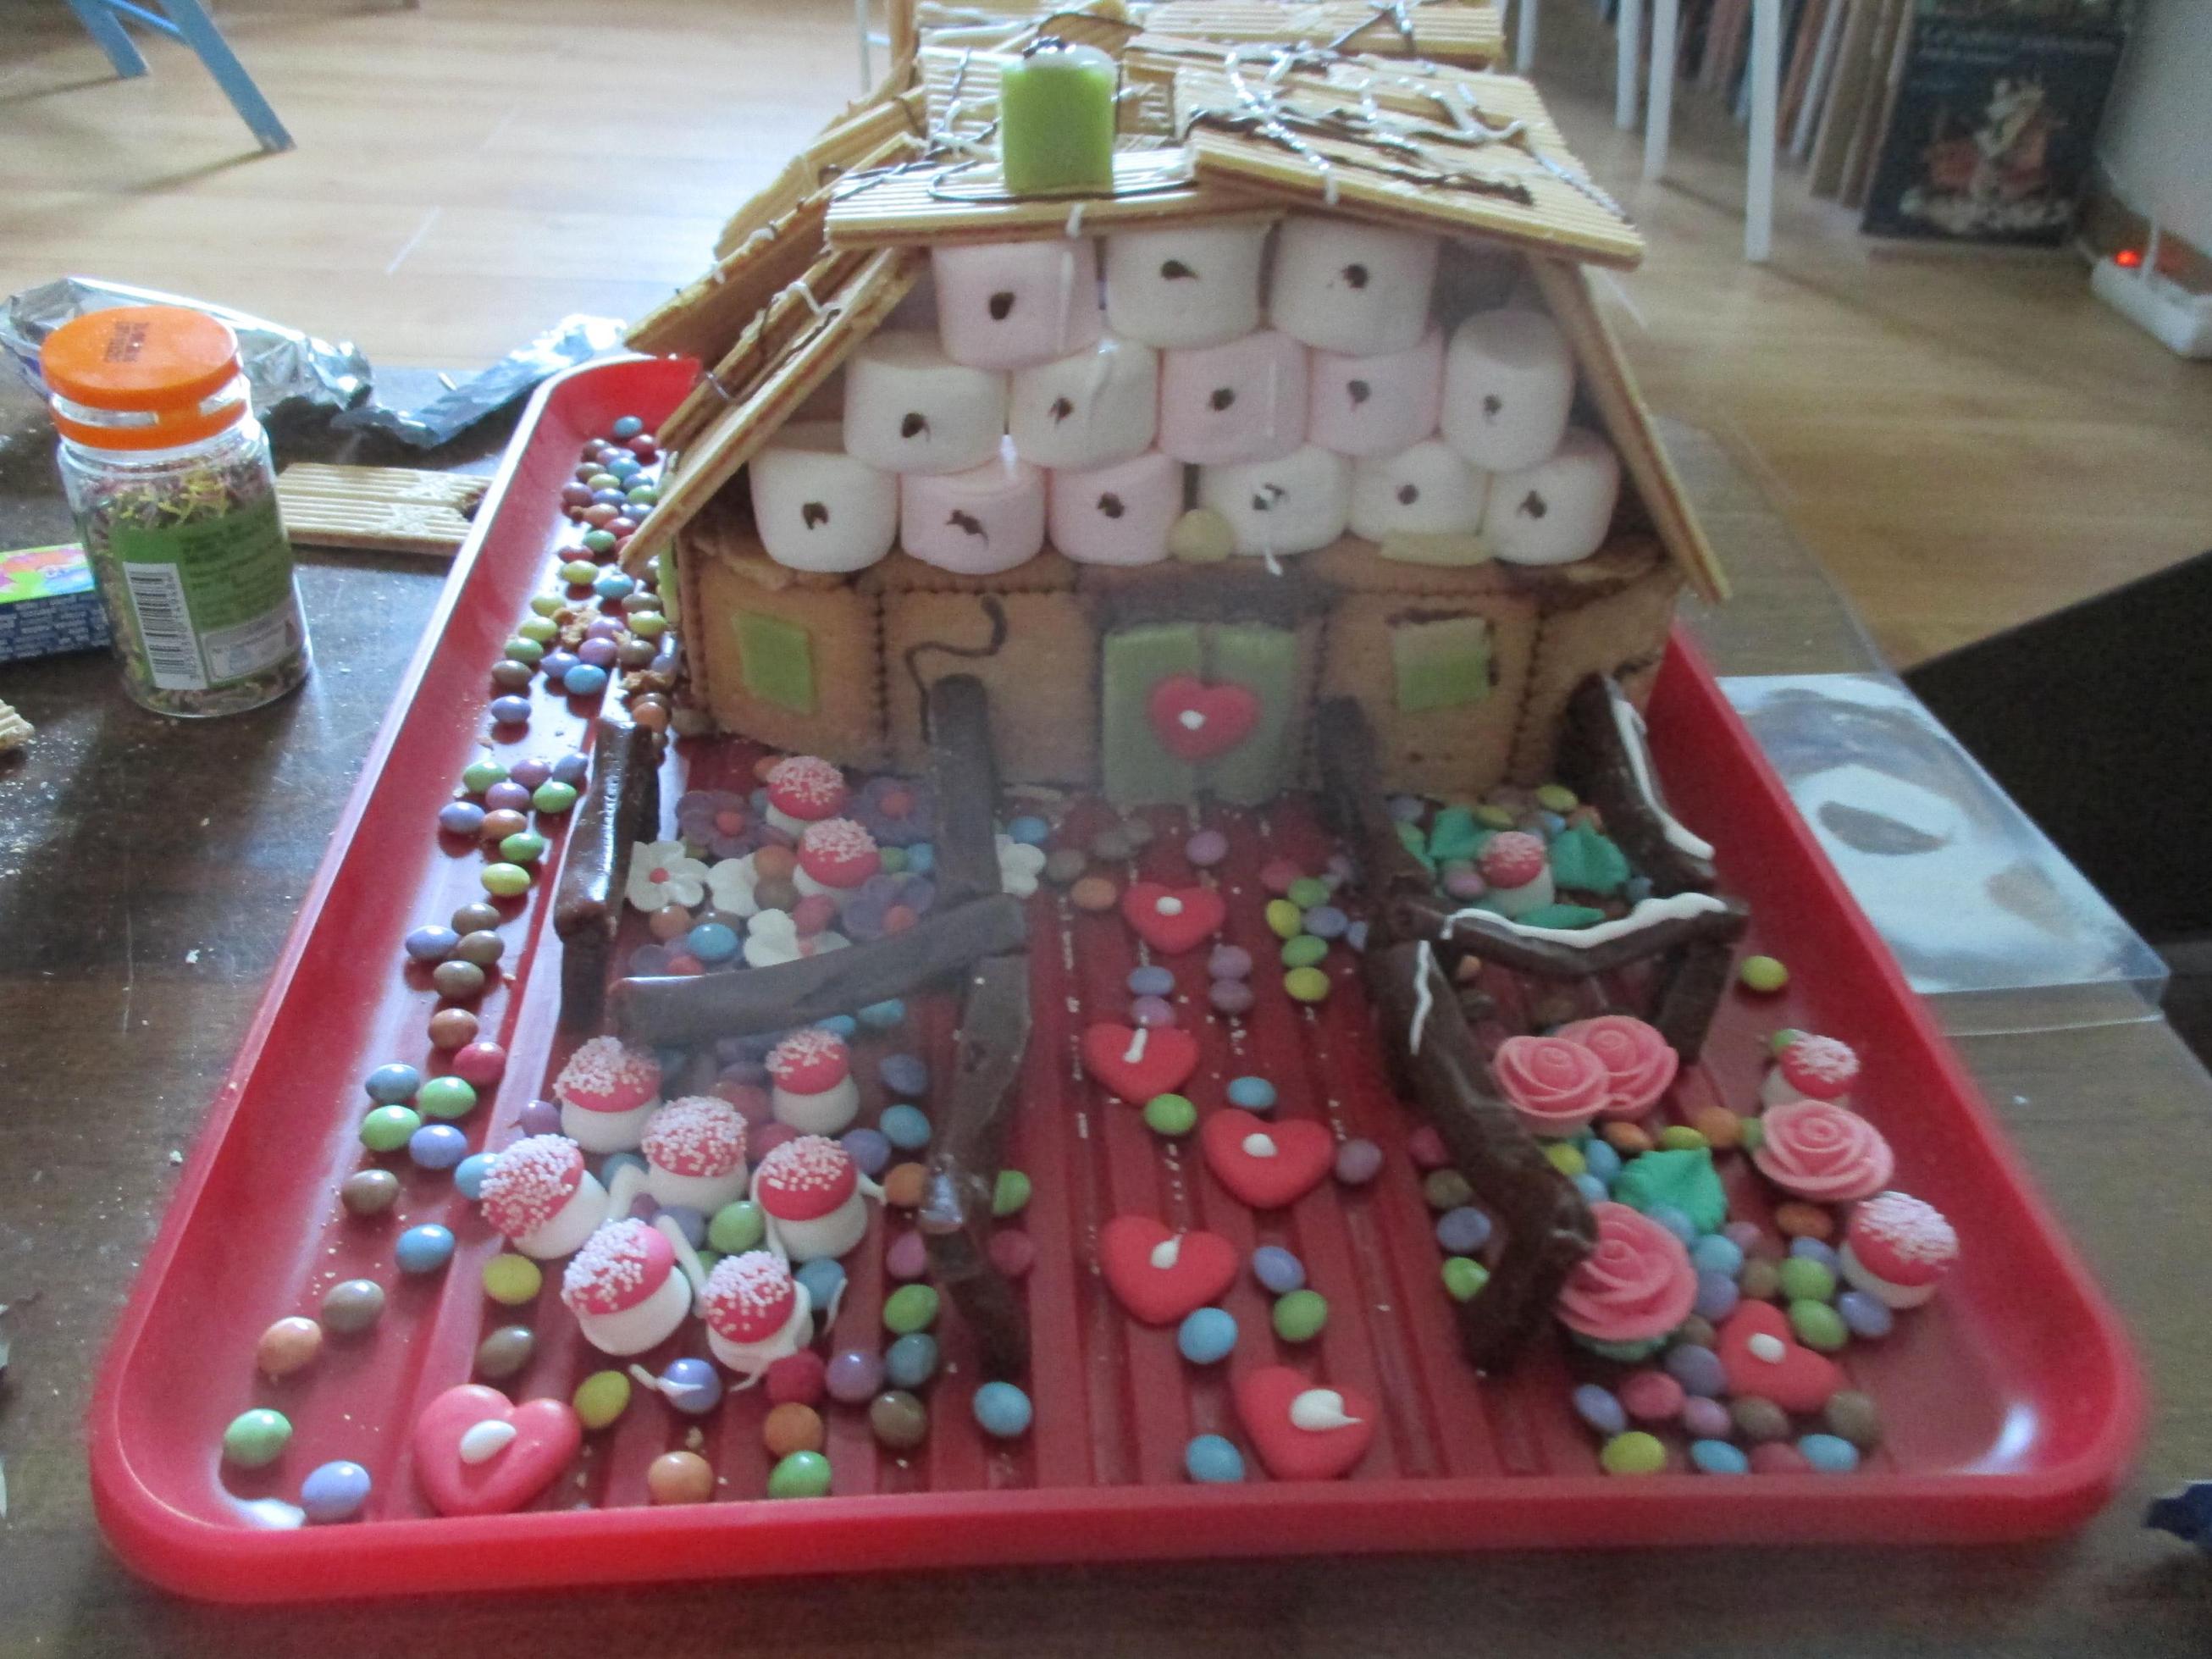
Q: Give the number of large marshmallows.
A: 14